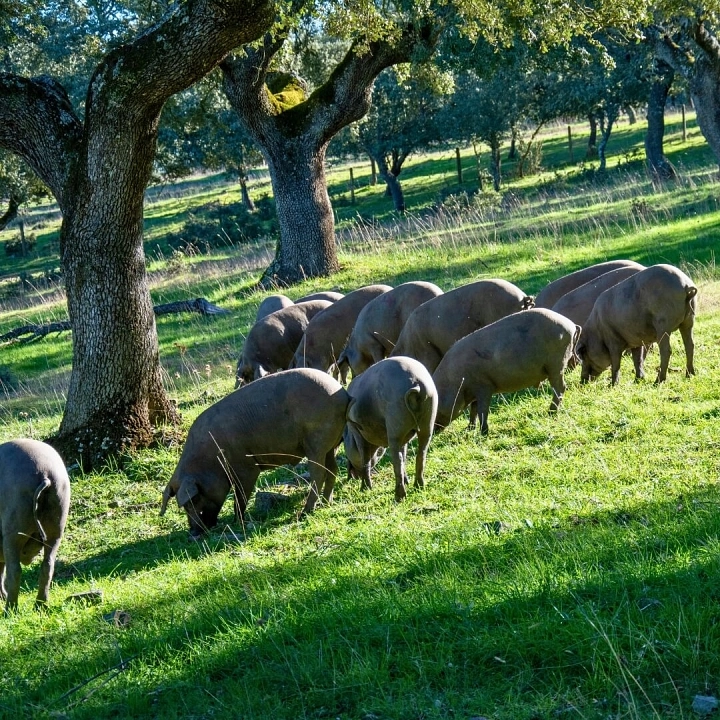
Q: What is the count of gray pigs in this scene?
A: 13